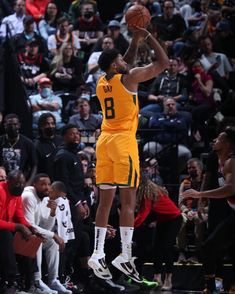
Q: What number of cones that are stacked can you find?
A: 0